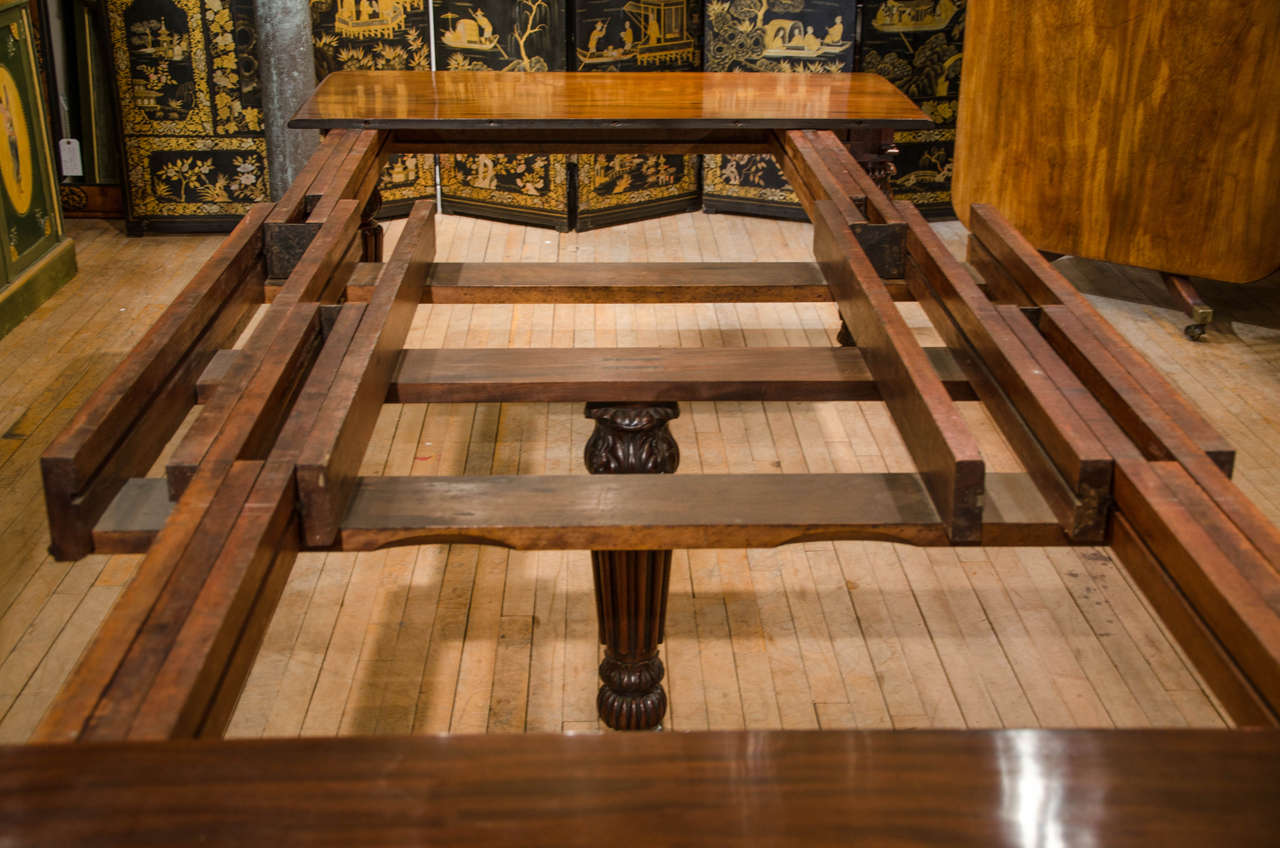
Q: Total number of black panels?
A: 6